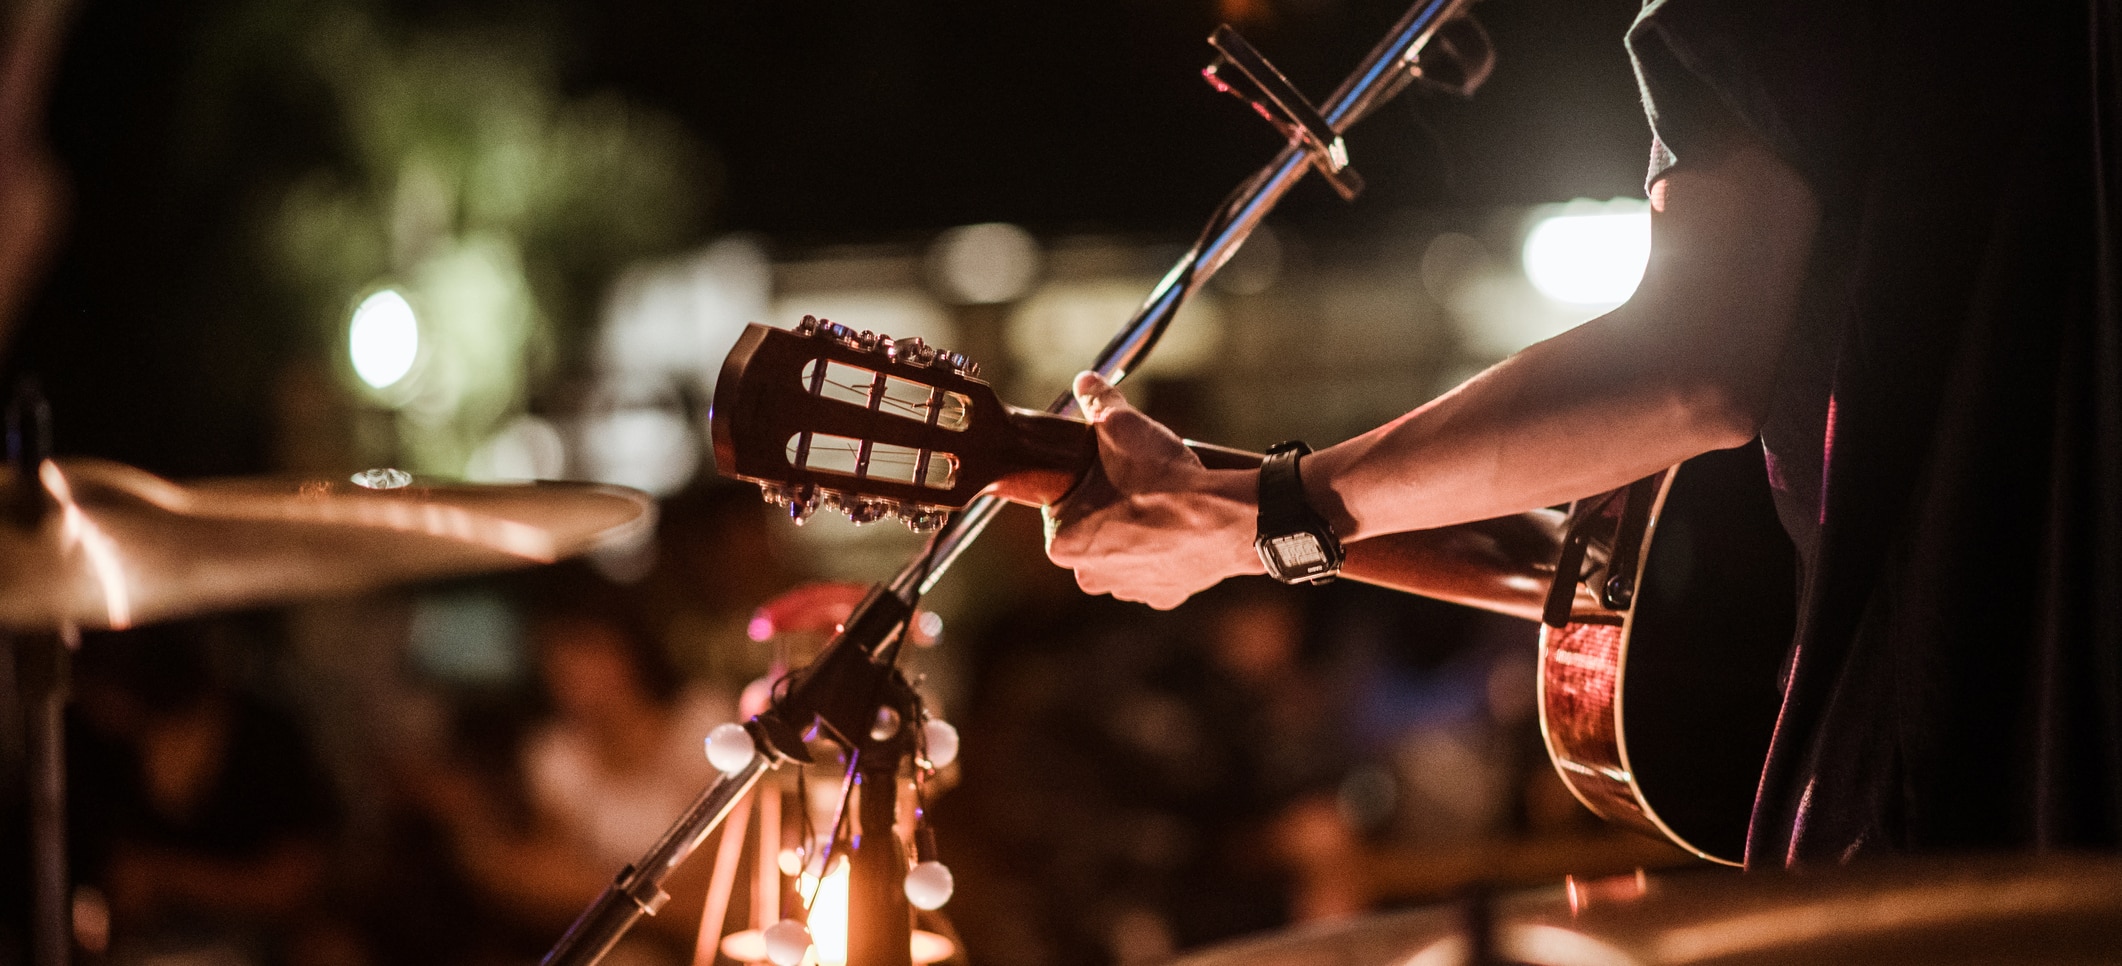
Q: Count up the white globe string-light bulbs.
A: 4